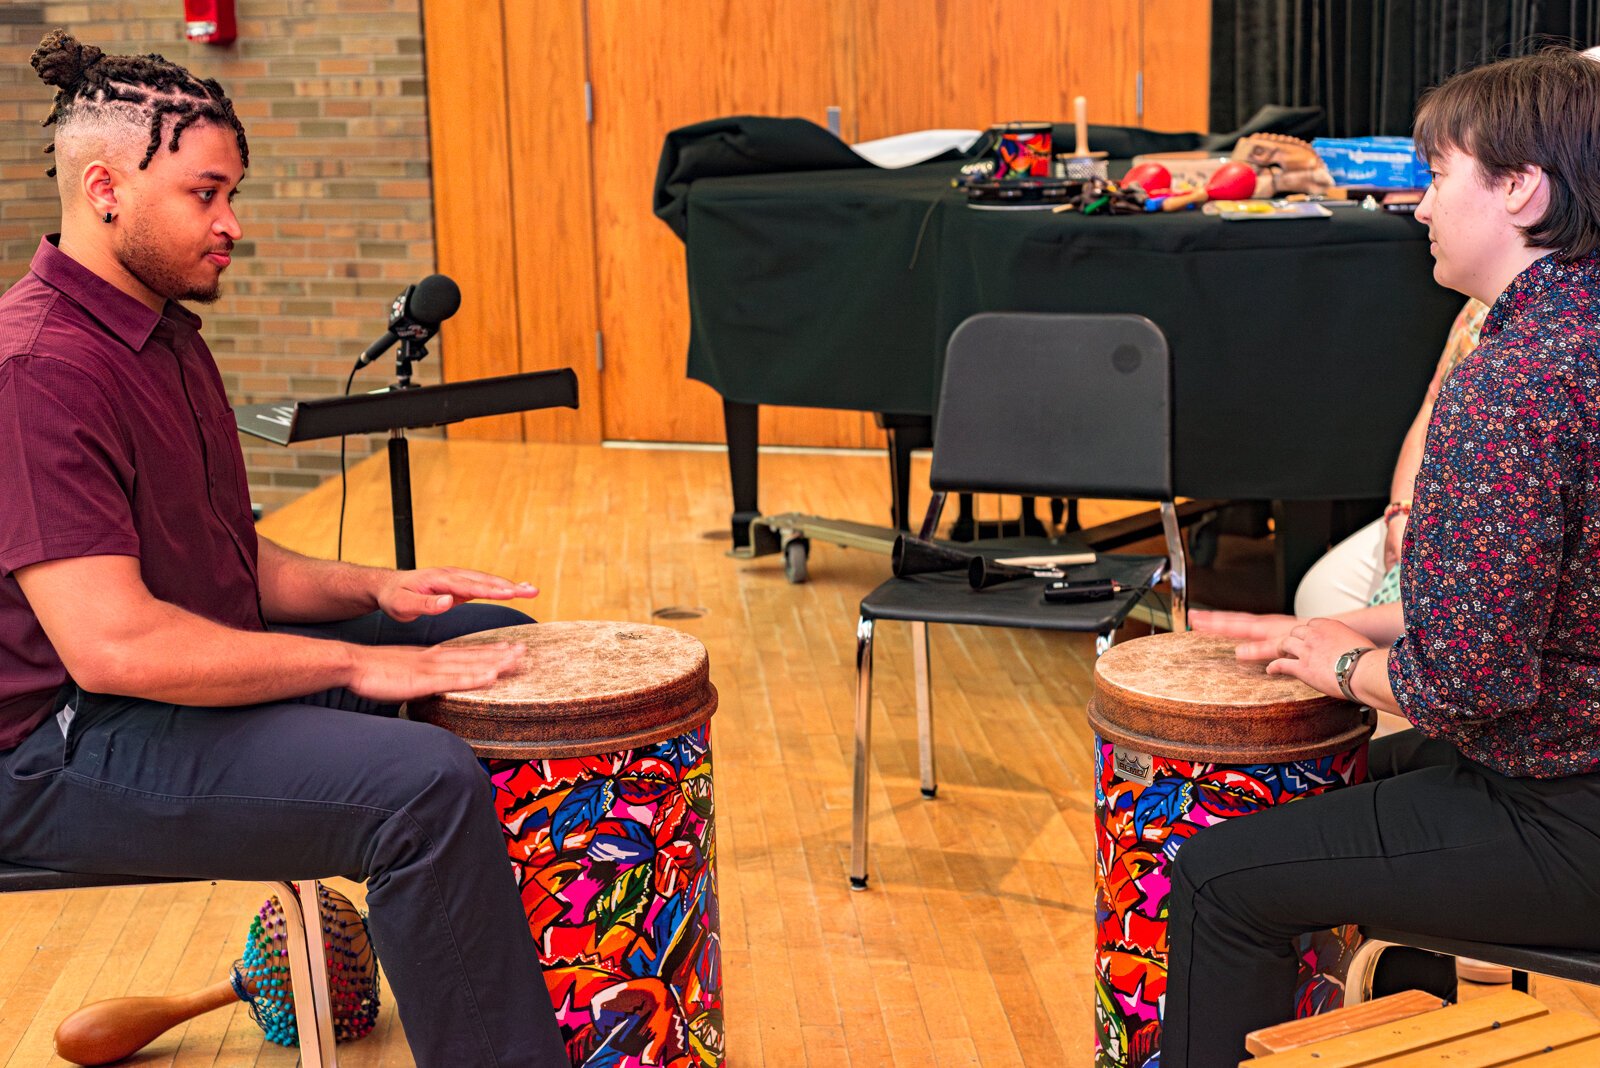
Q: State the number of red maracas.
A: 2